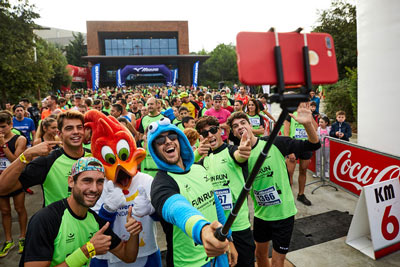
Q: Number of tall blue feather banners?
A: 4